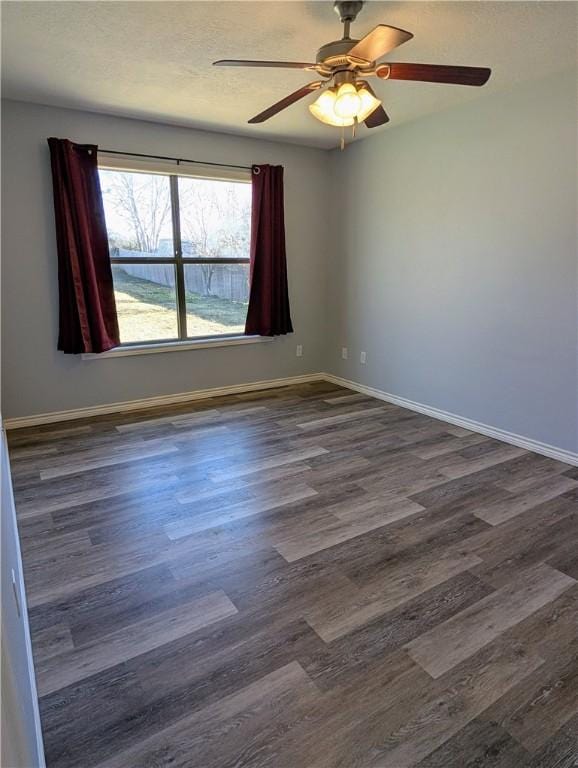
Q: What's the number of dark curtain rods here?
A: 1